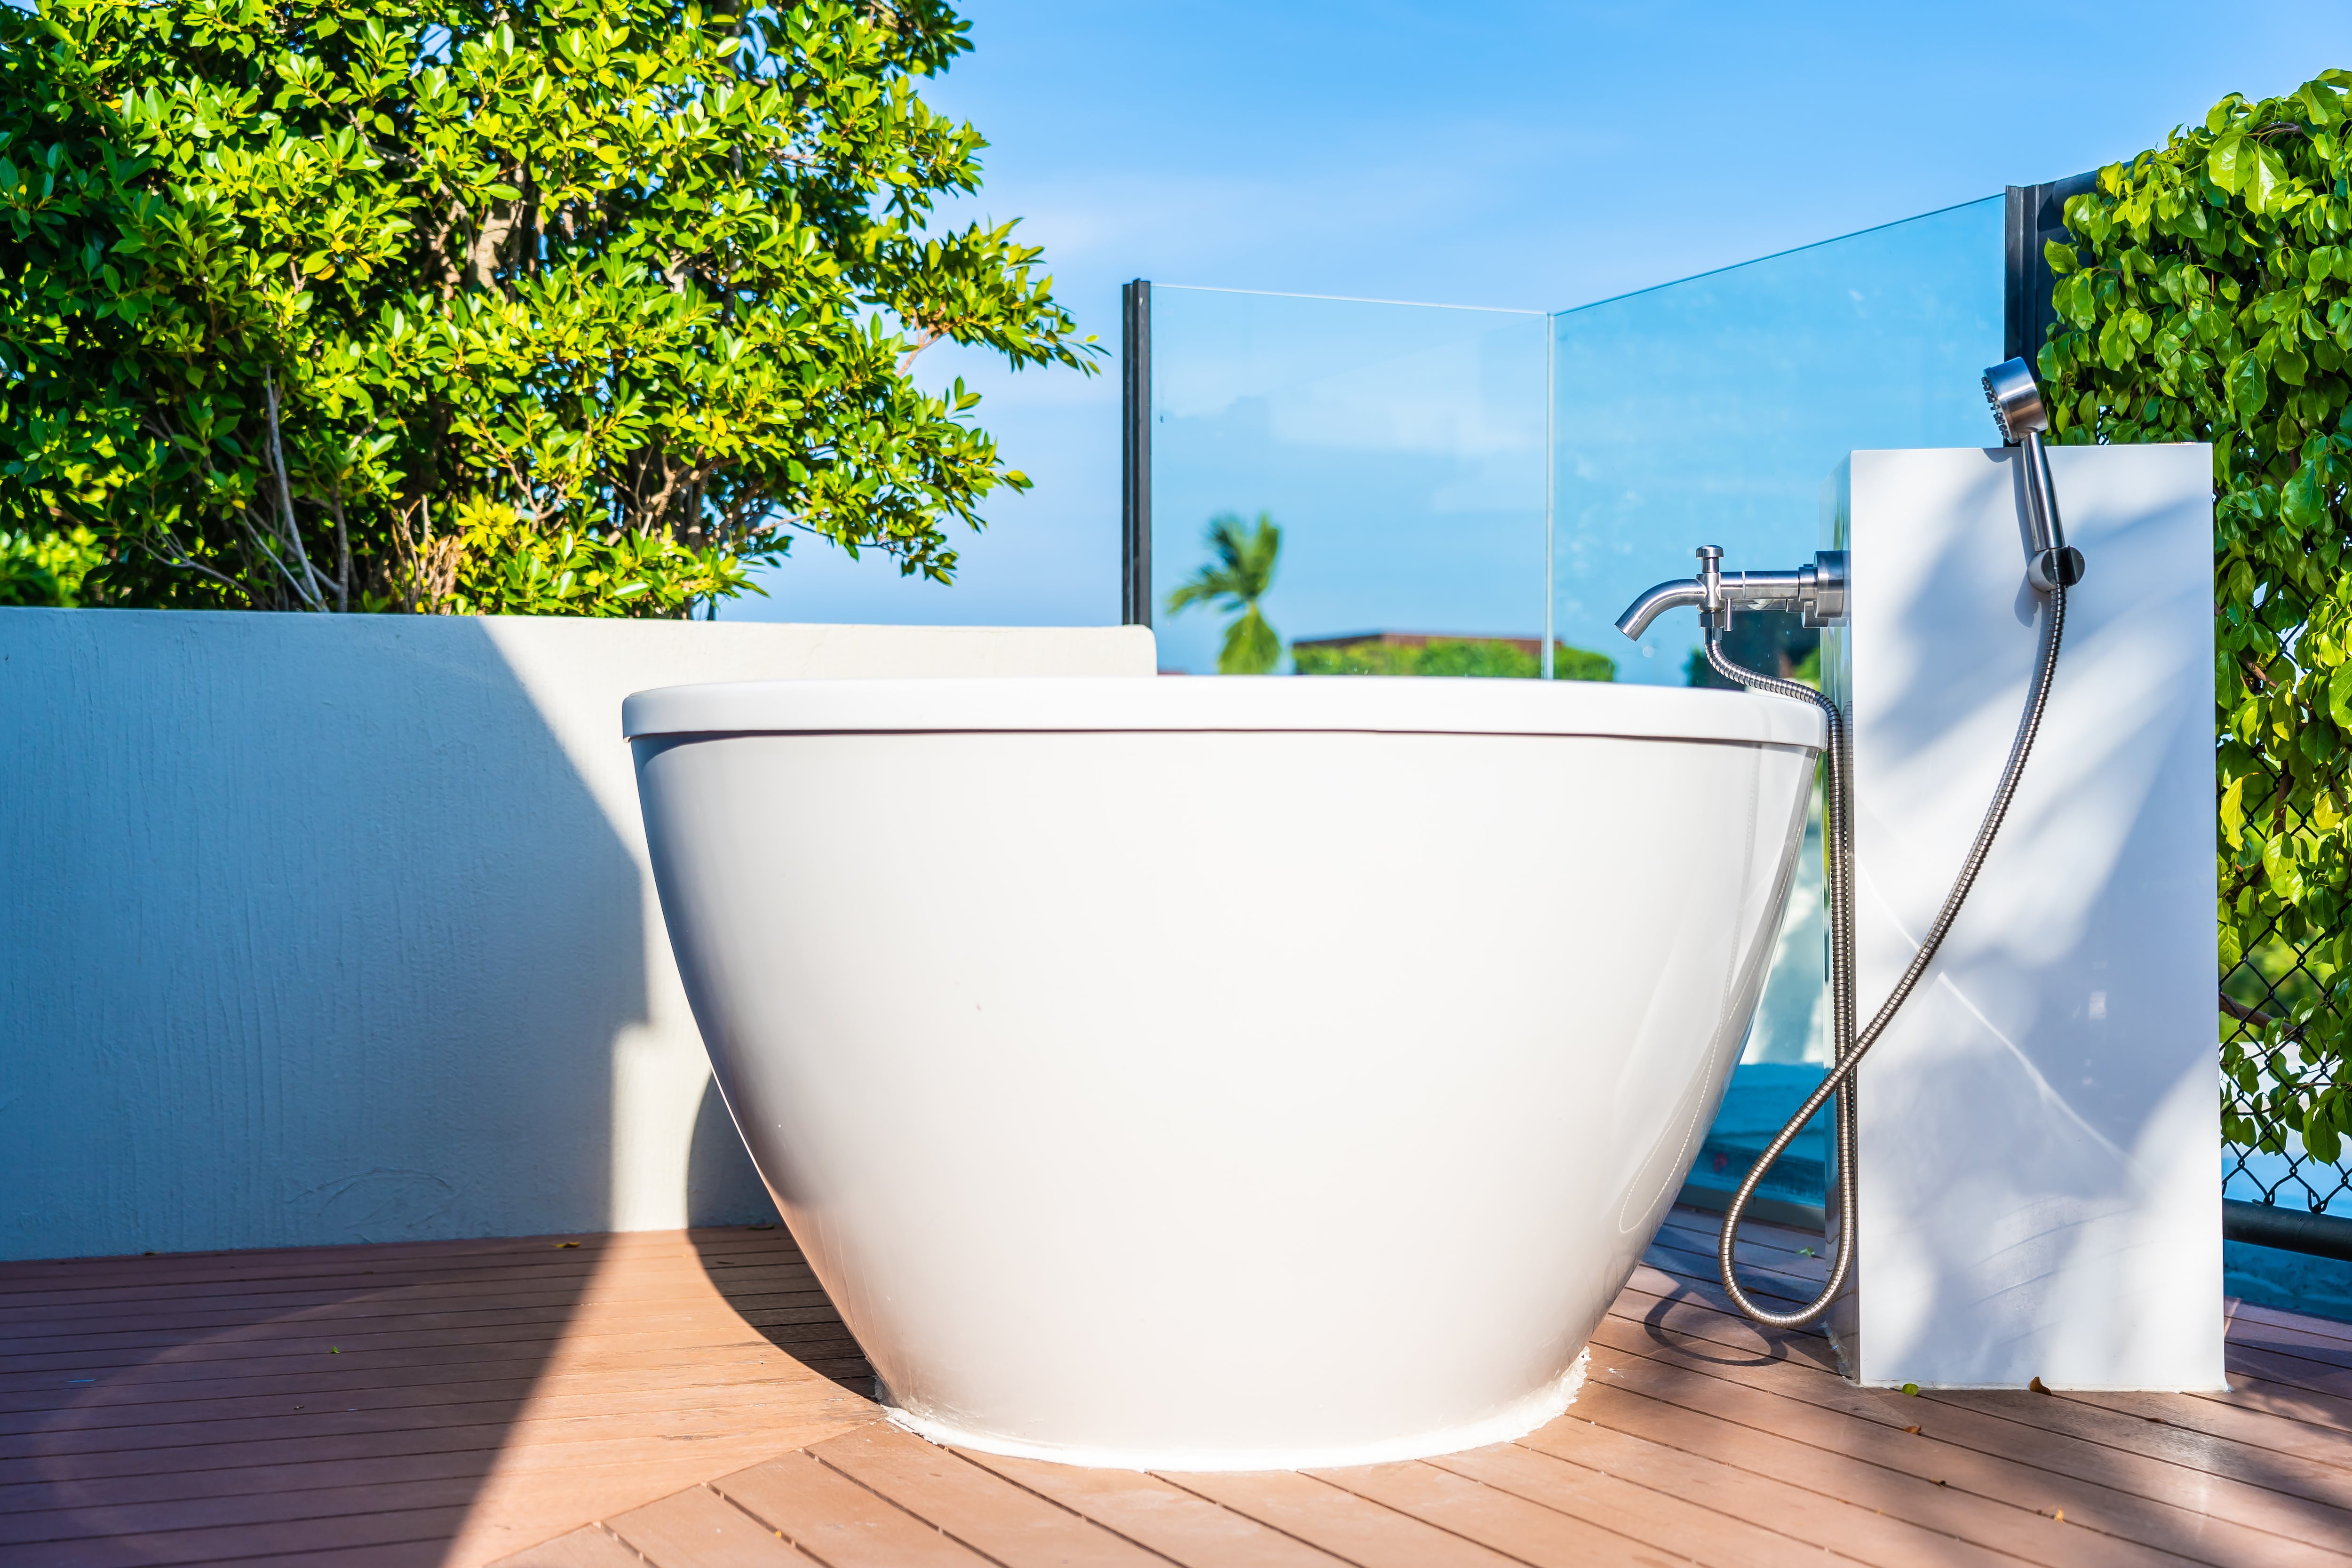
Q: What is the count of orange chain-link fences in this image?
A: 0